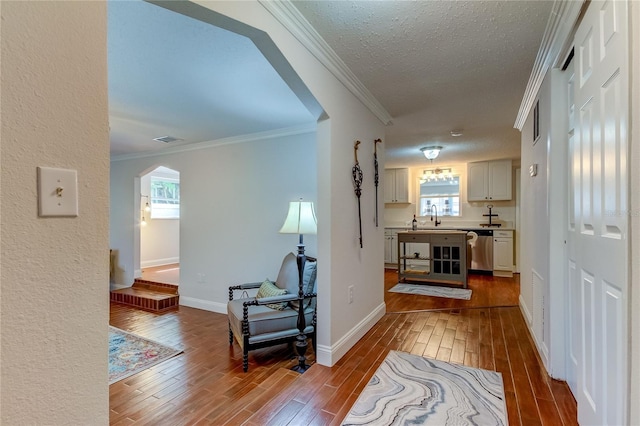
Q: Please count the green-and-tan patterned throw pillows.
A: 1